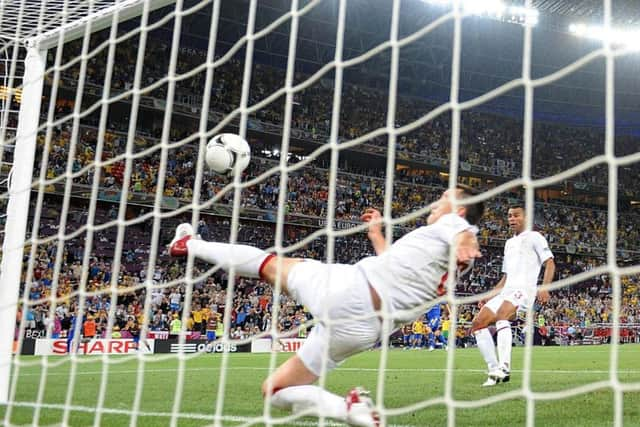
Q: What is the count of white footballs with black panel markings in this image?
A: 1